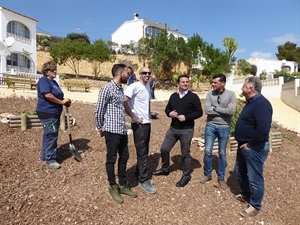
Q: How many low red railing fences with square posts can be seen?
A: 0